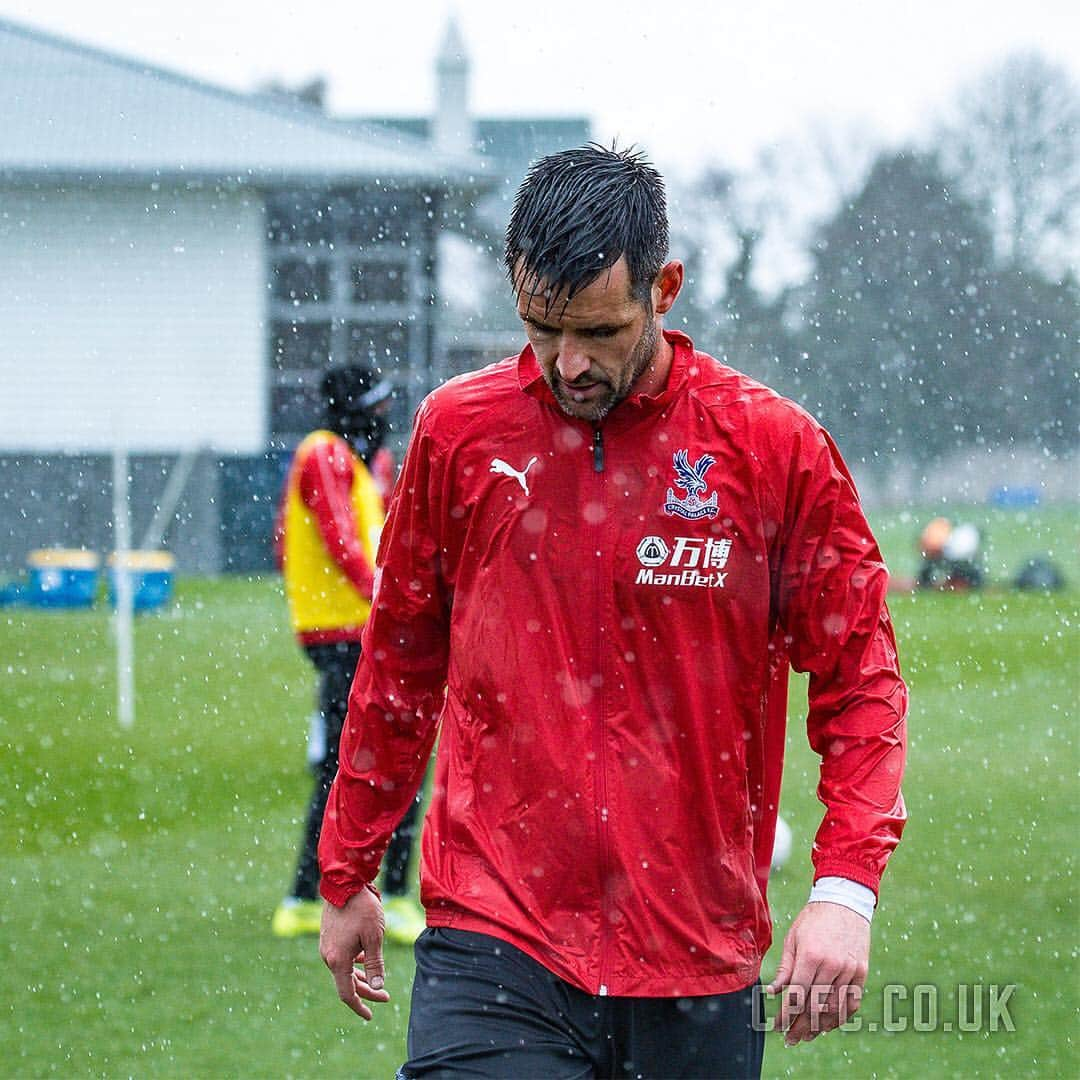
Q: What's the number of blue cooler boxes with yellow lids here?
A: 2